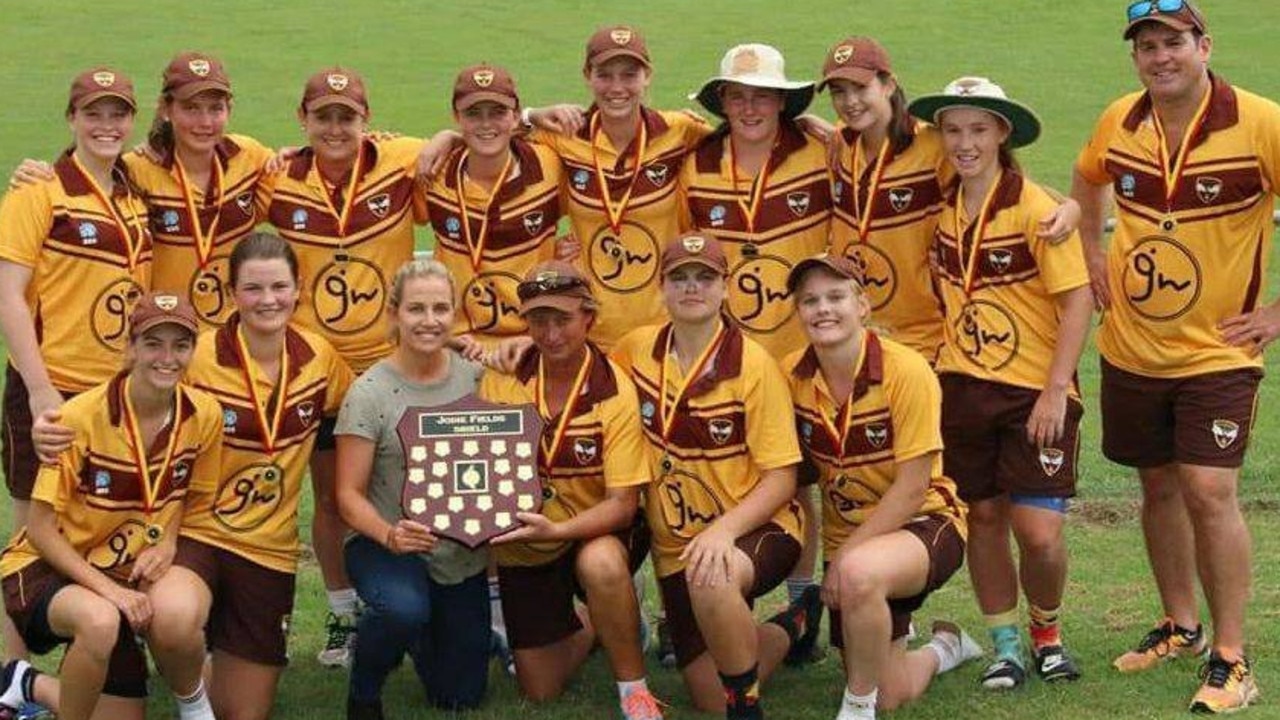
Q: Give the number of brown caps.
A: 11